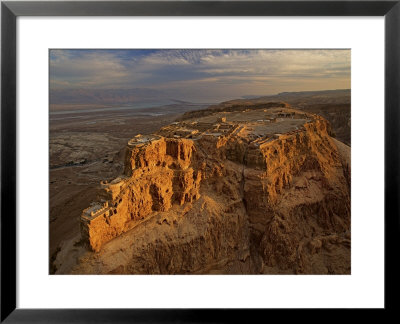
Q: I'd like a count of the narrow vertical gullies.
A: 1